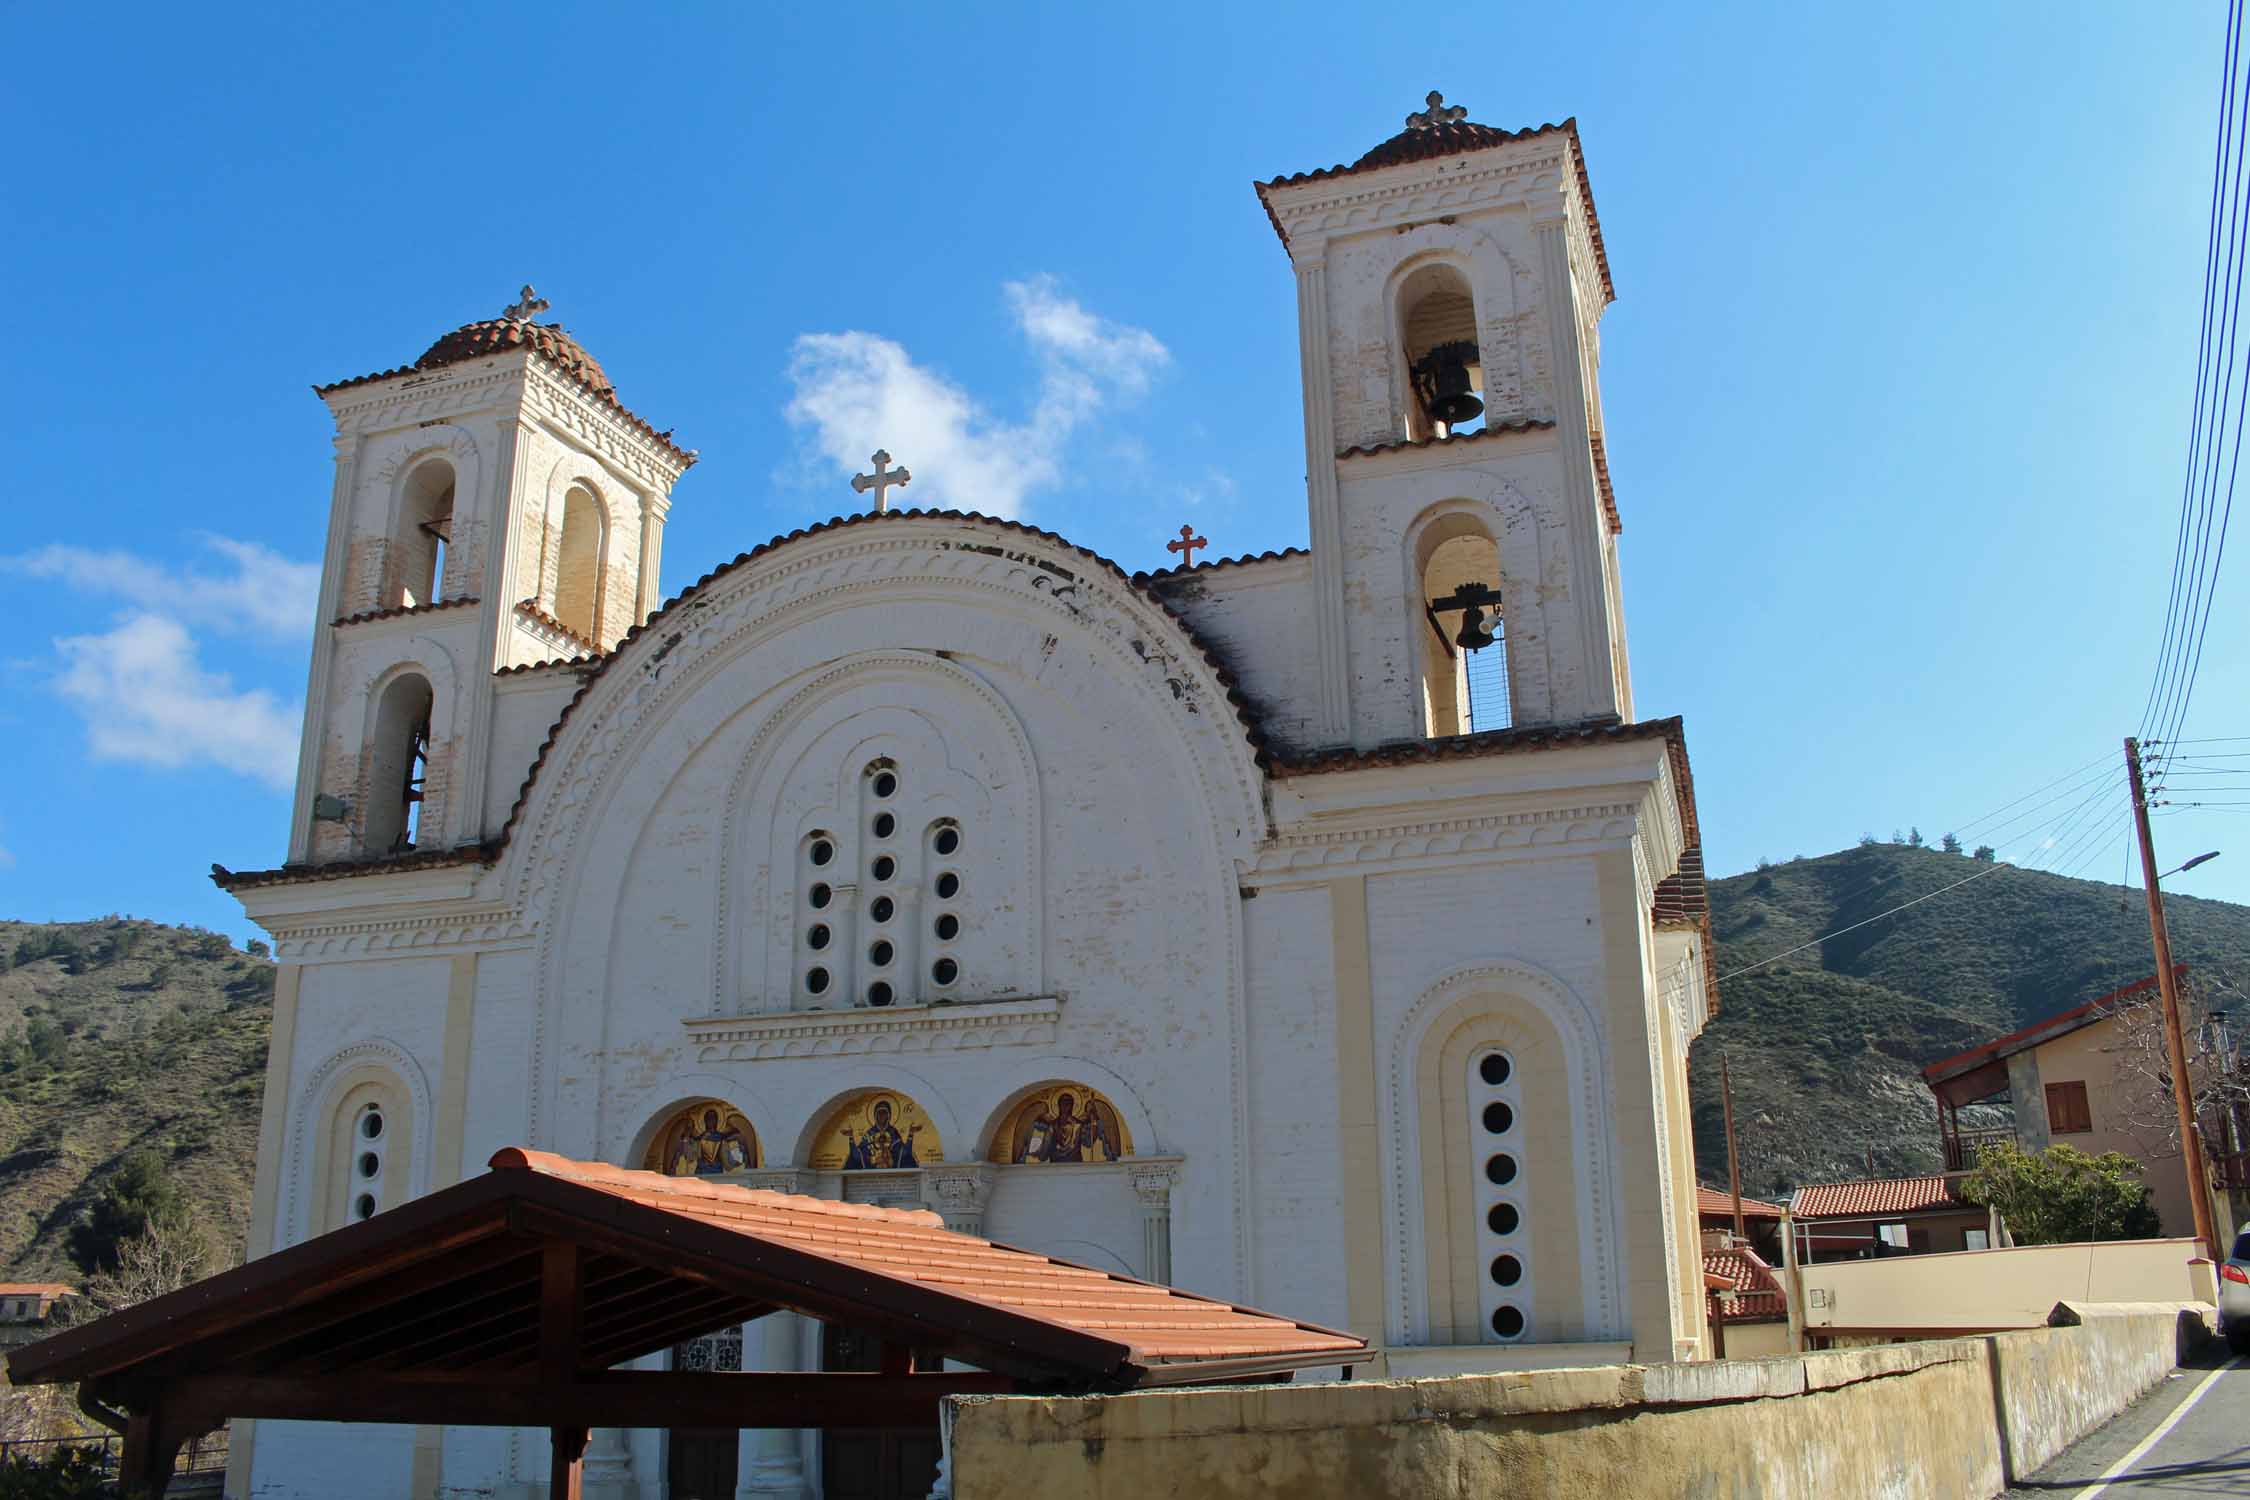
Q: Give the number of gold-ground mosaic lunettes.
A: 3